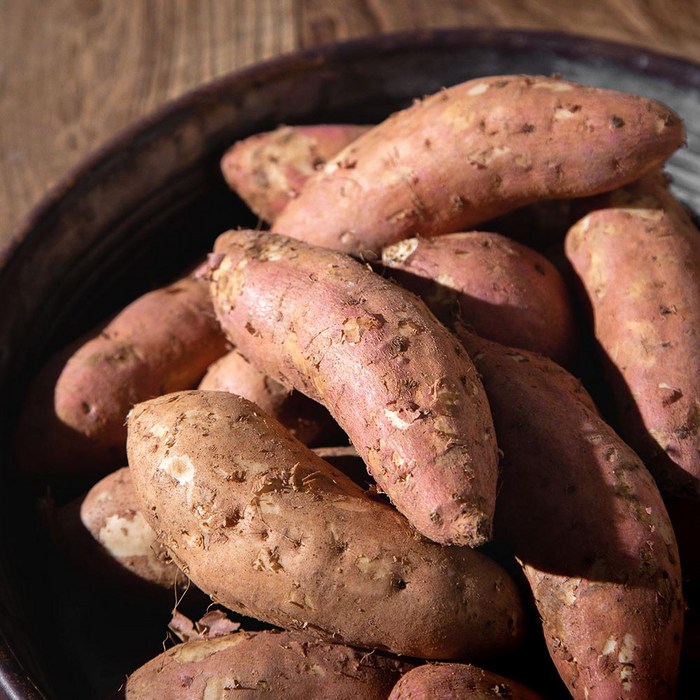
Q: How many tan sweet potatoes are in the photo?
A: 1